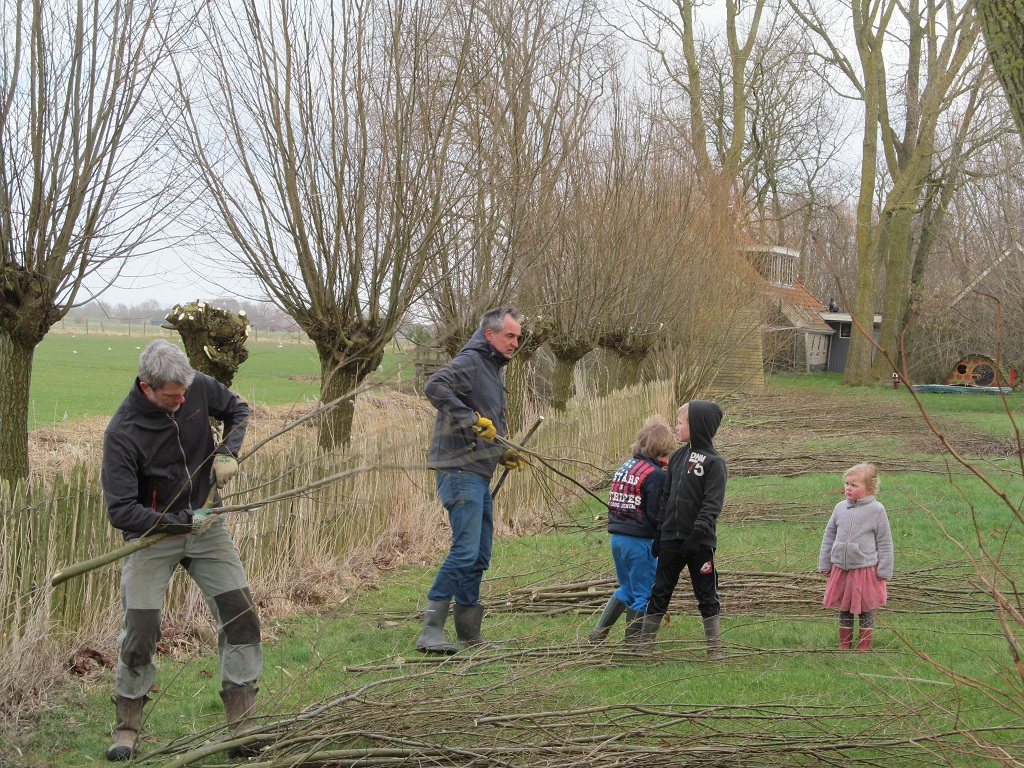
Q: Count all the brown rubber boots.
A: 2